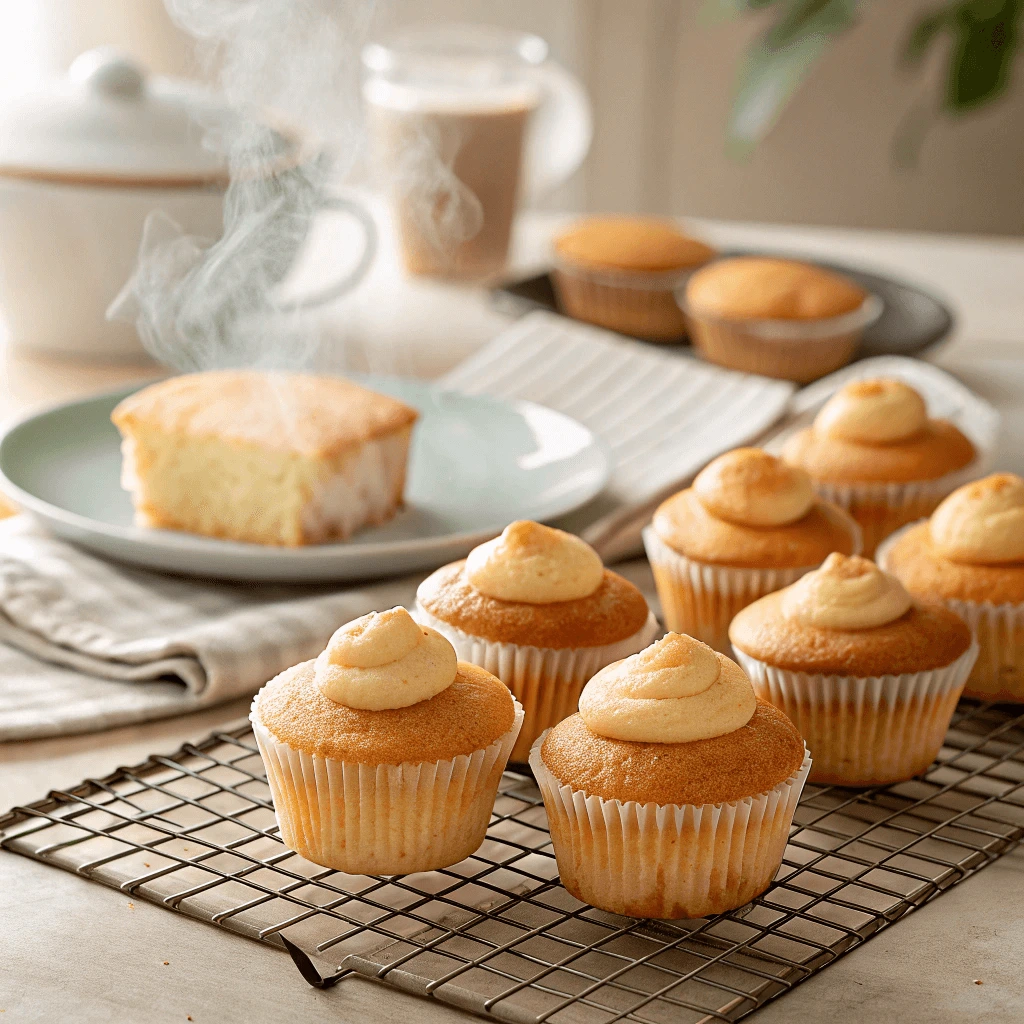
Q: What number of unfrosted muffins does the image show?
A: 2